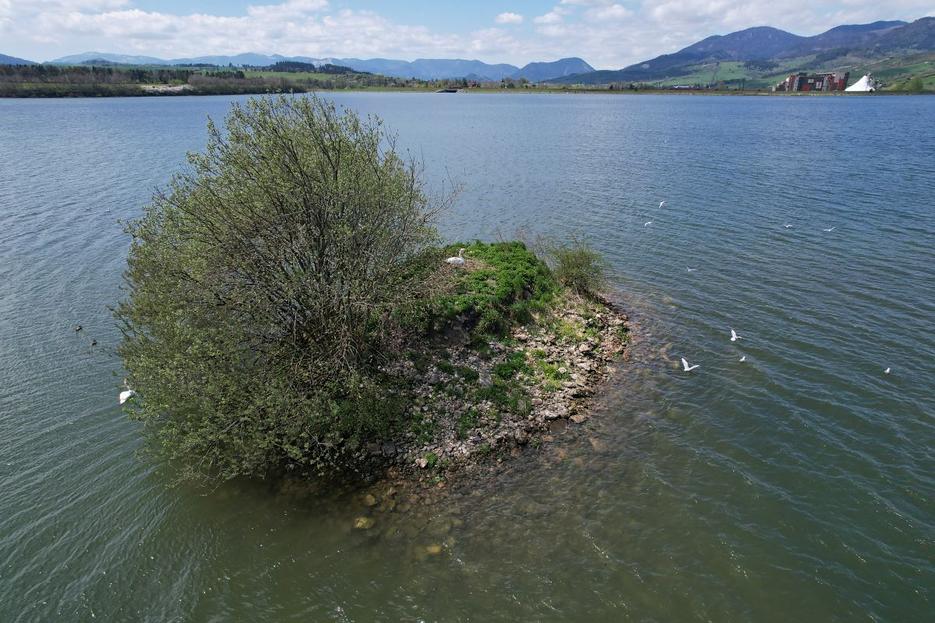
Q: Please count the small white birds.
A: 9